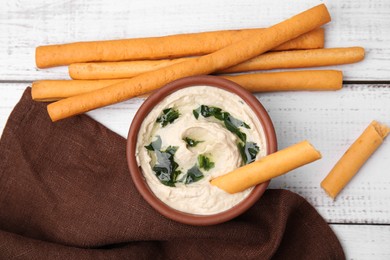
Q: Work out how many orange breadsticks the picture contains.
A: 6